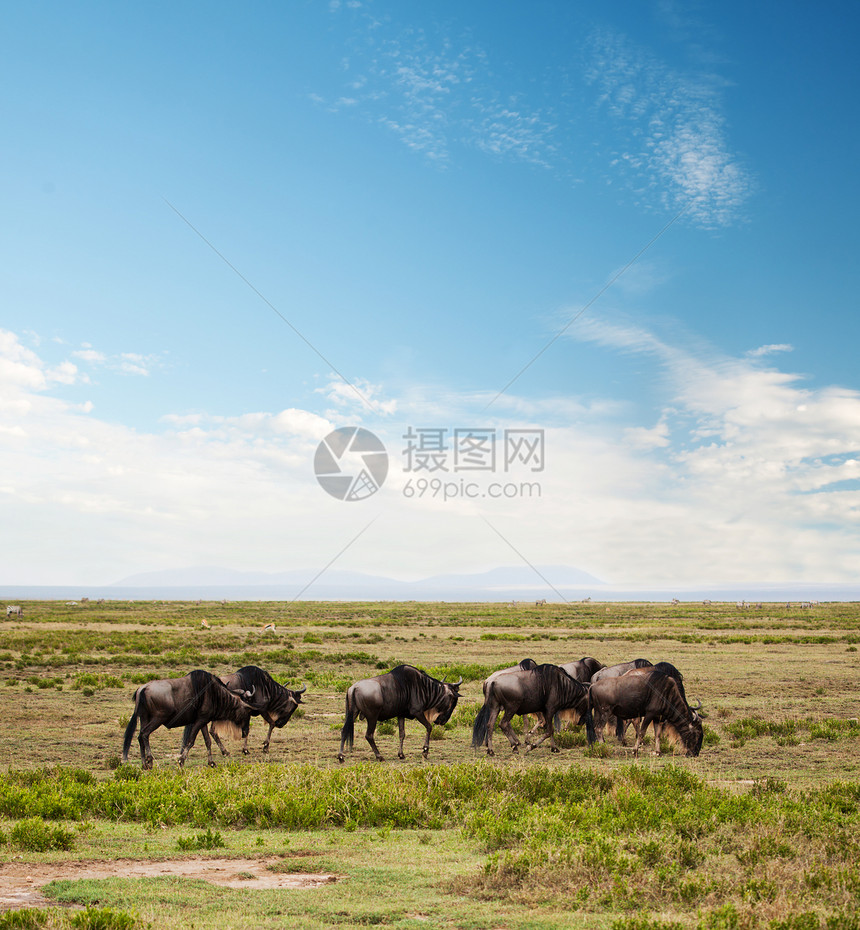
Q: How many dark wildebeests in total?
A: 9